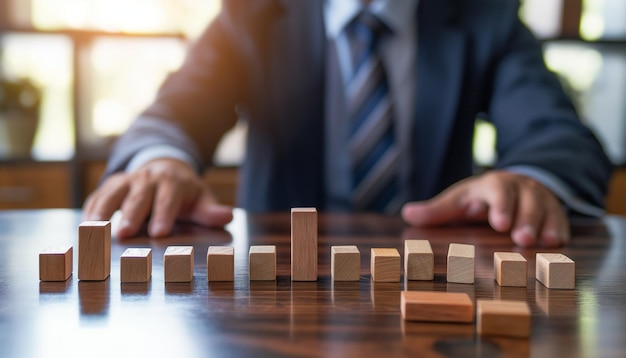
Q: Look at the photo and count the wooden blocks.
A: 15